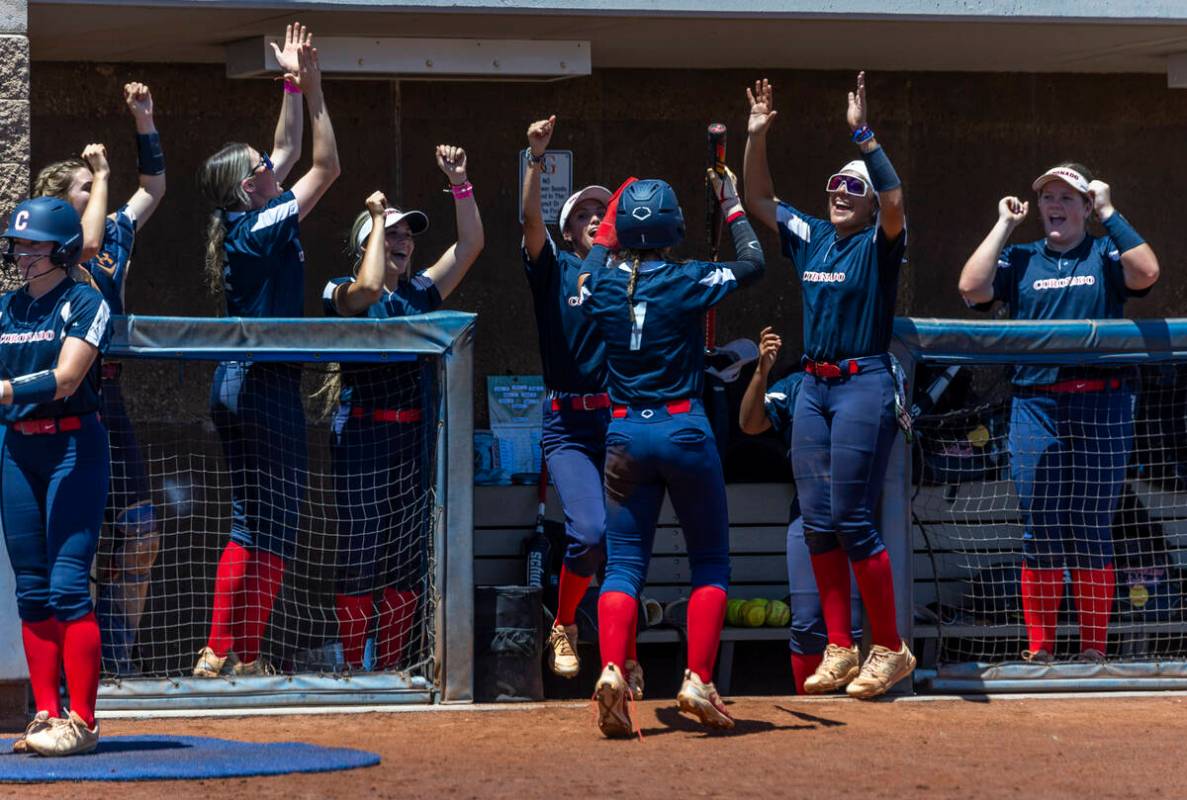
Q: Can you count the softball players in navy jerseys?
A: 9